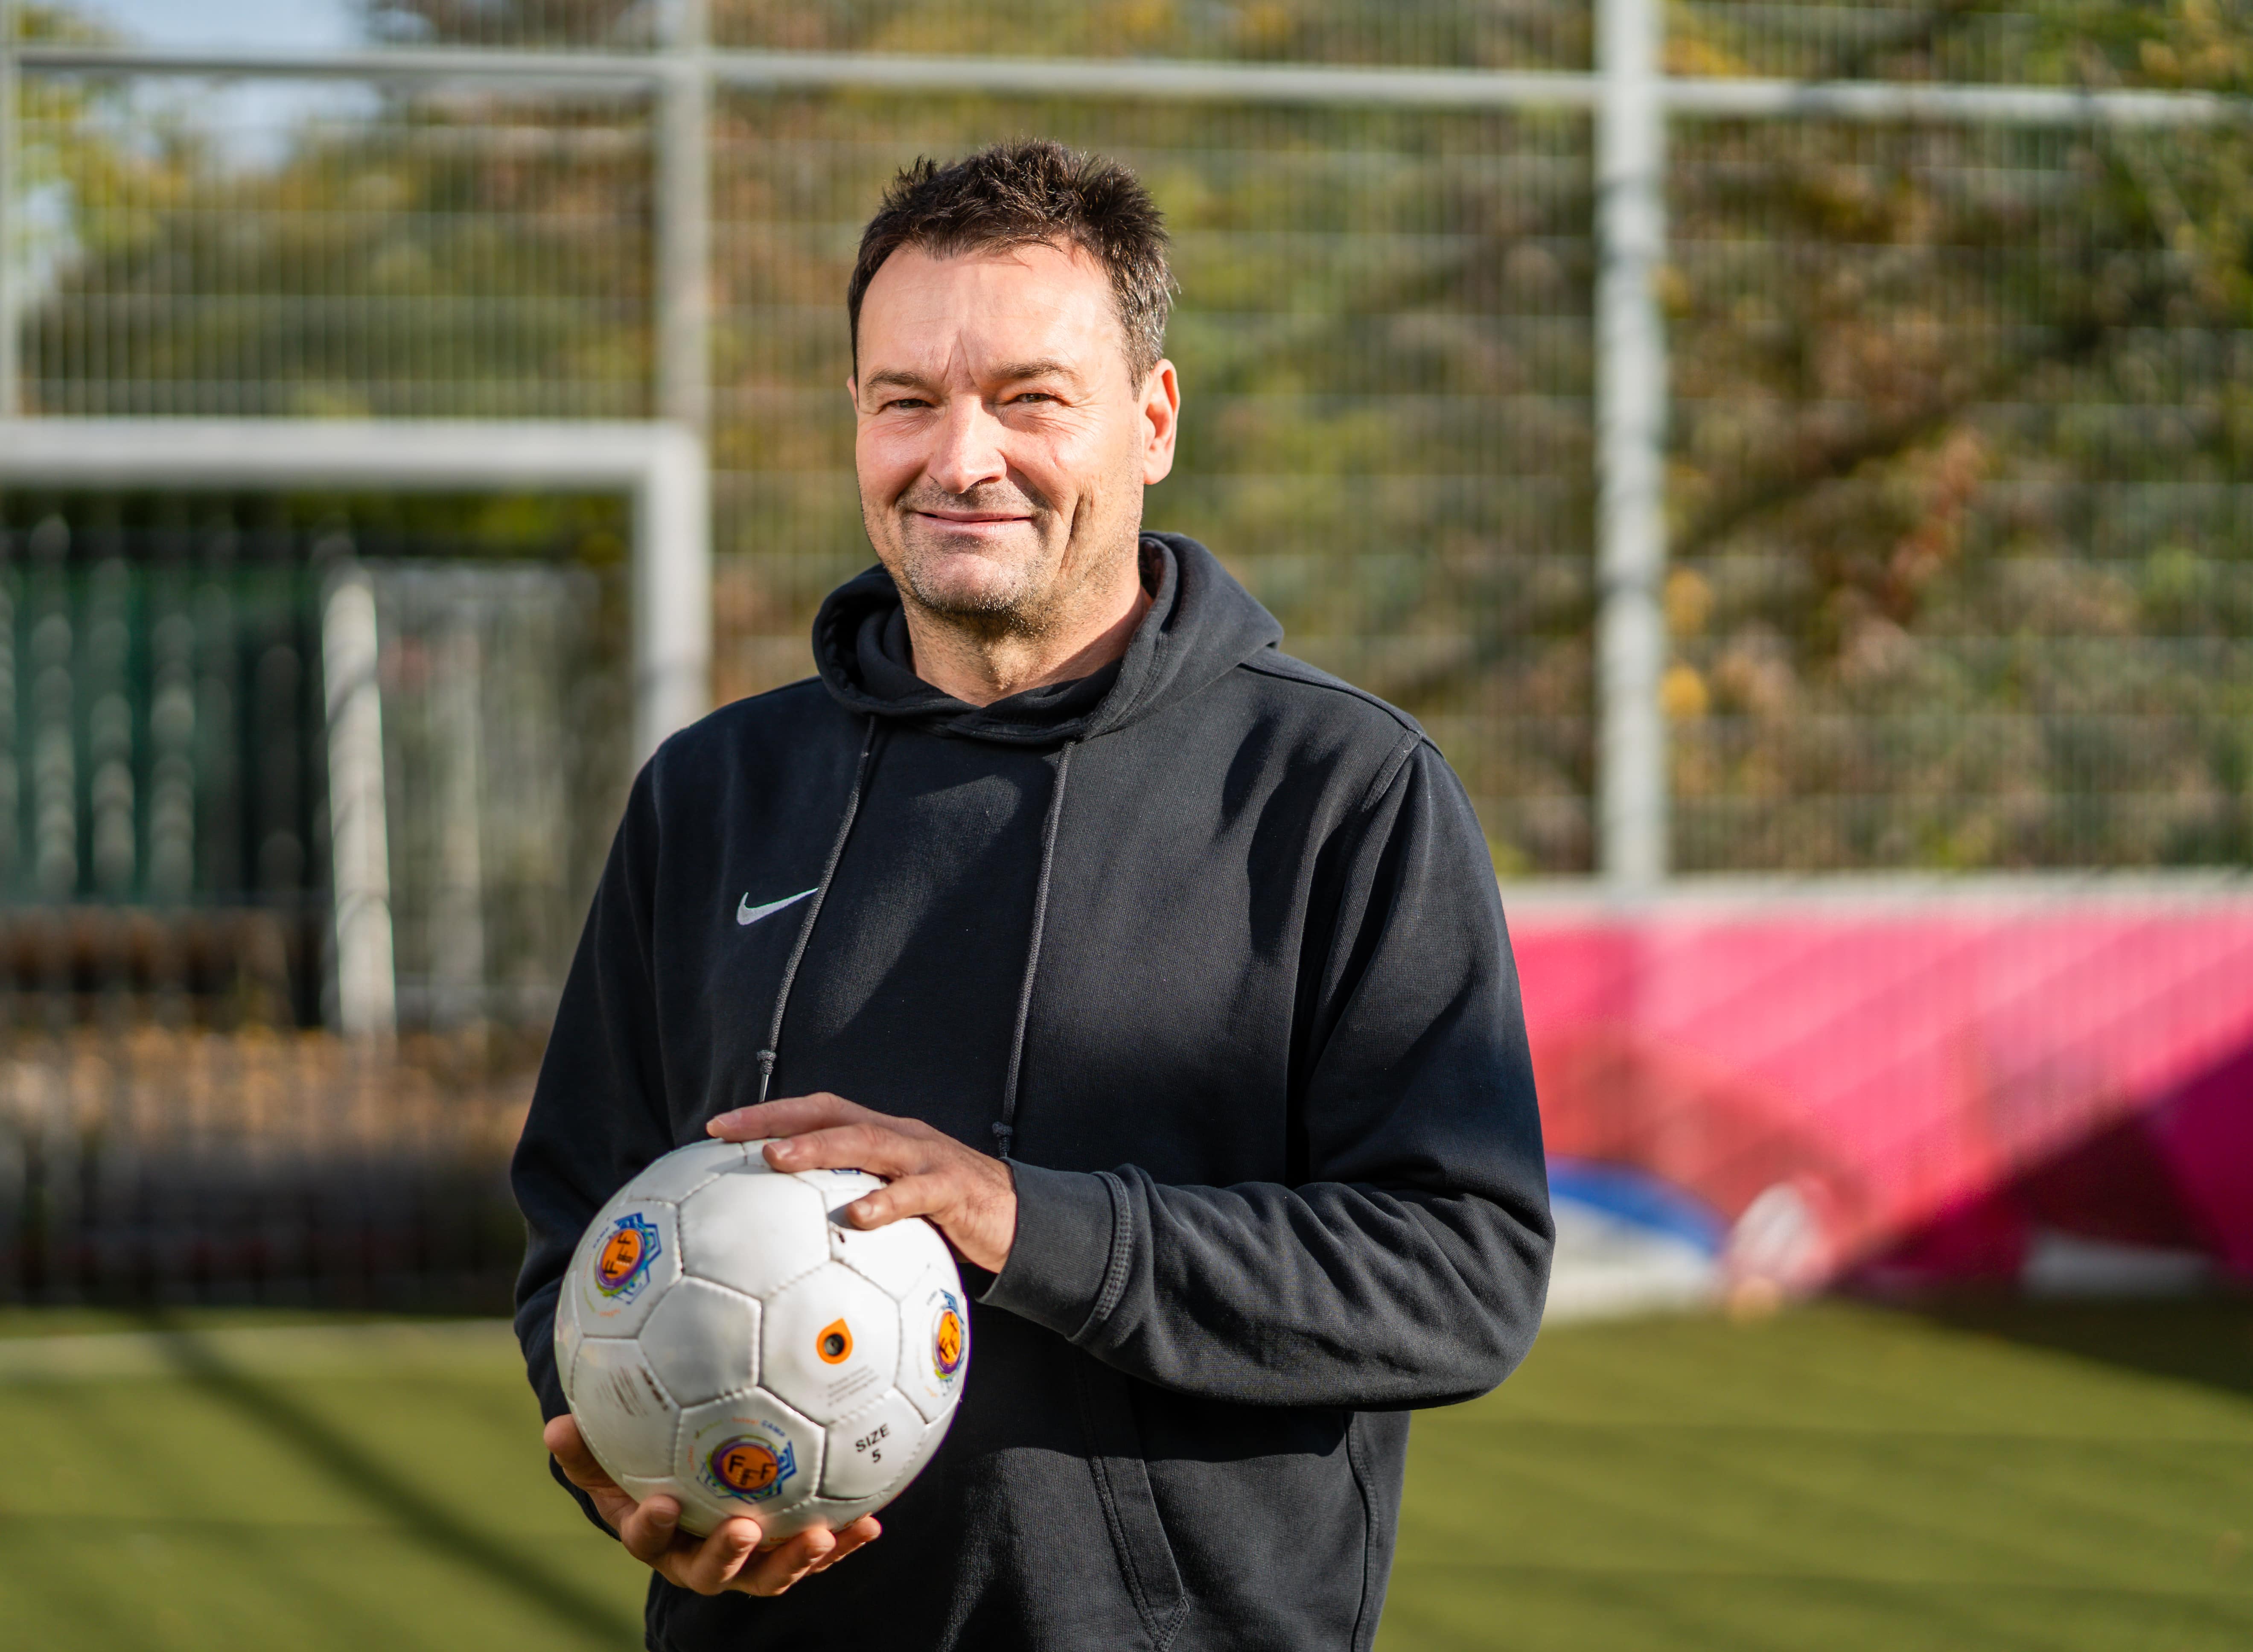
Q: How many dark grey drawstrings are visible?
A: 2